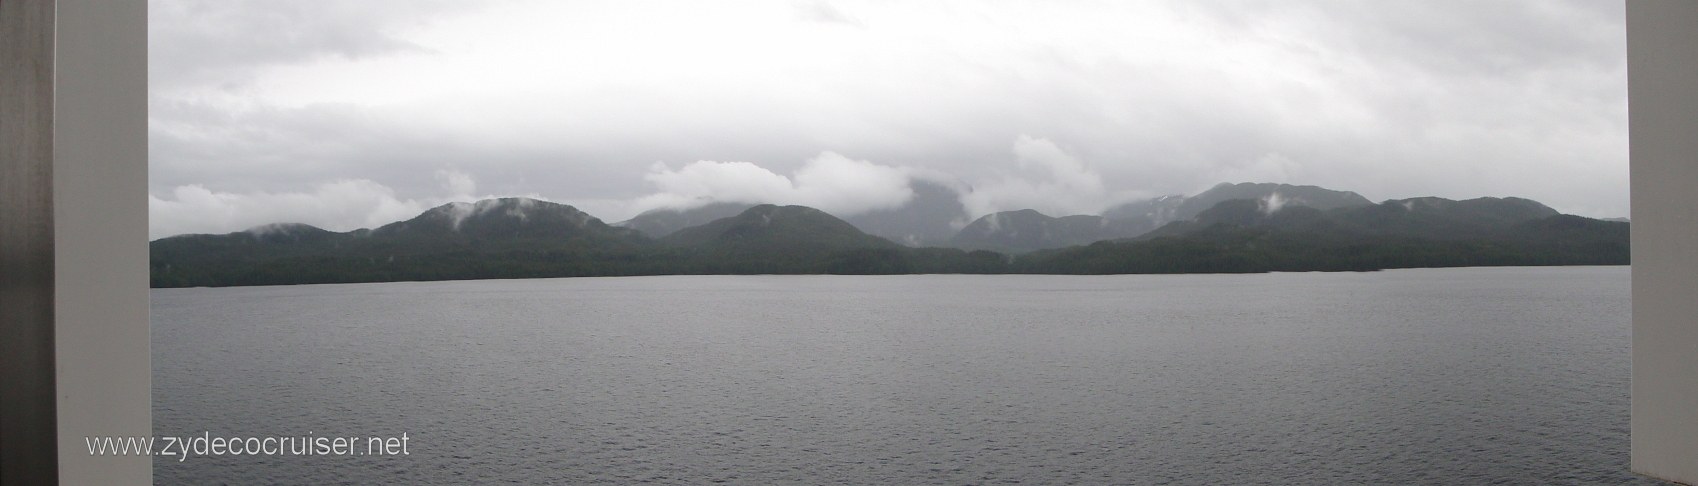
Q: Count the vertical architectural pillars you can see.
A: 2